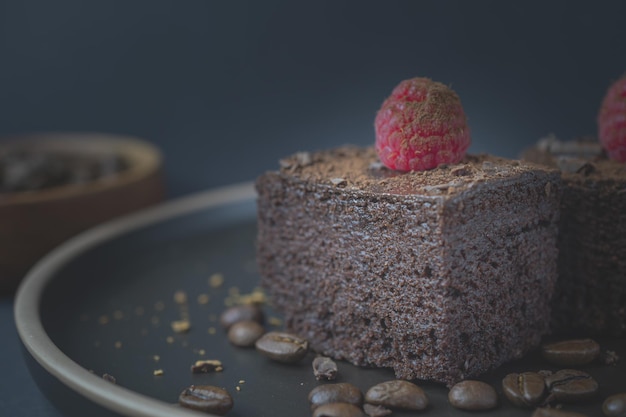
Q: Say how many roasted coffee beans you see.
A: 13